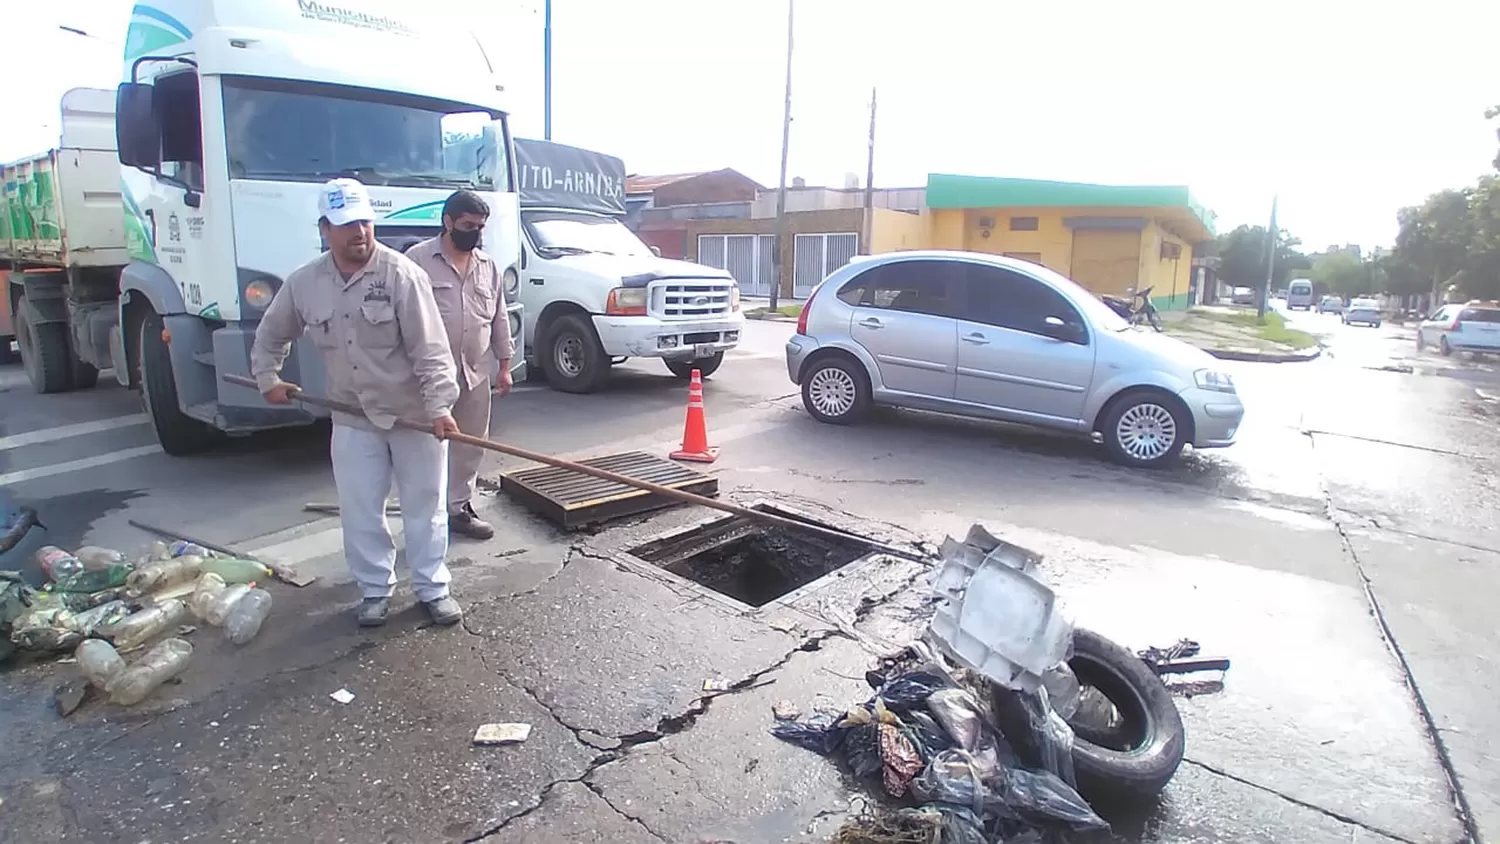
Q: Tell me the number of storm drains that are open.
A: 1